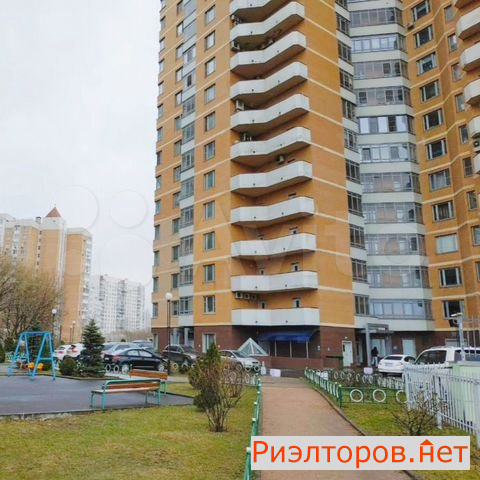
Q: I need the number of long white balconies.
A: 11